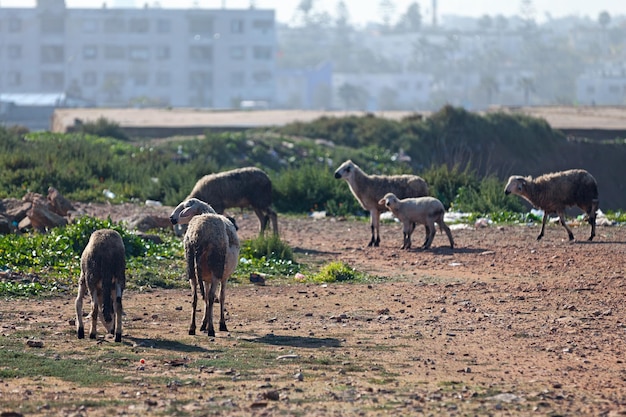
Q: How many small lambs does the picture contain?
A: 1